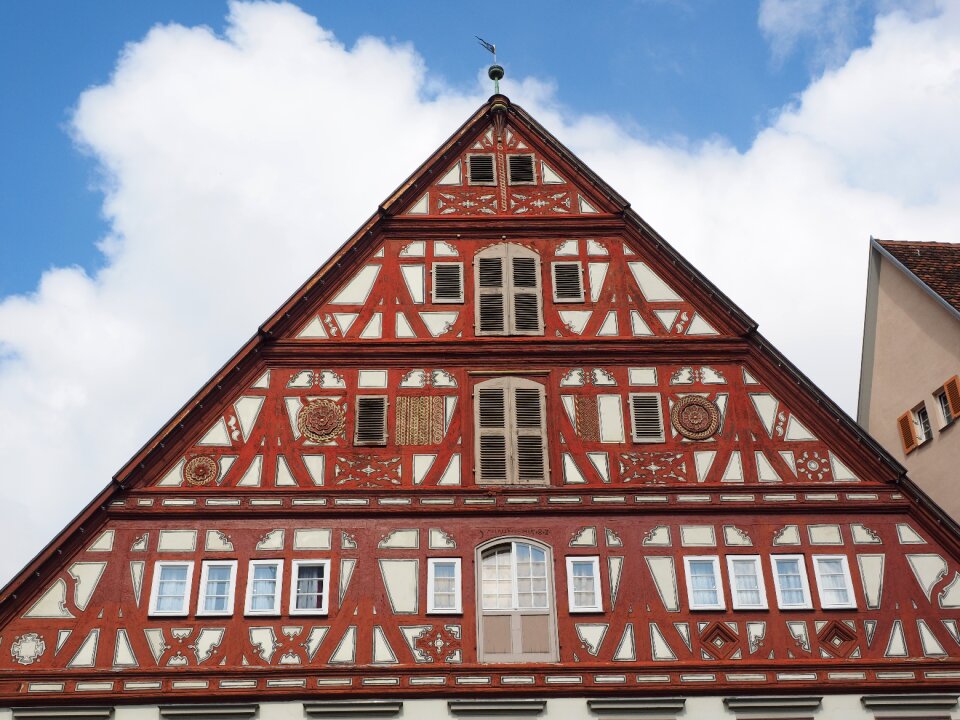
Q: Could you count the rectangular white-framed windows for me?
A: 10